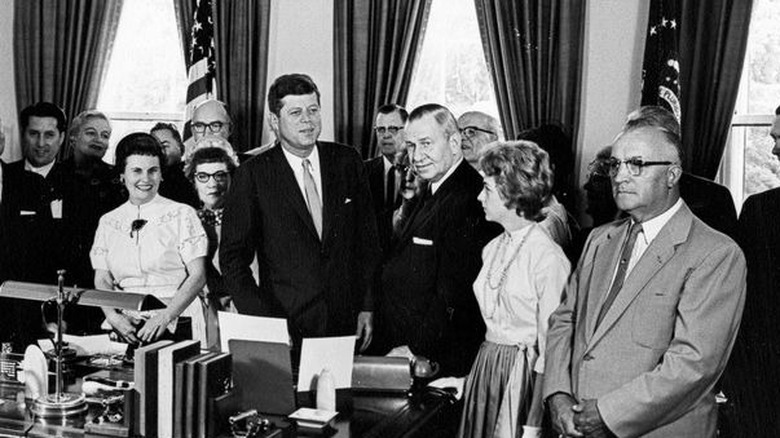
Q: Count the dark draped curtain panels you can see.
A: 5